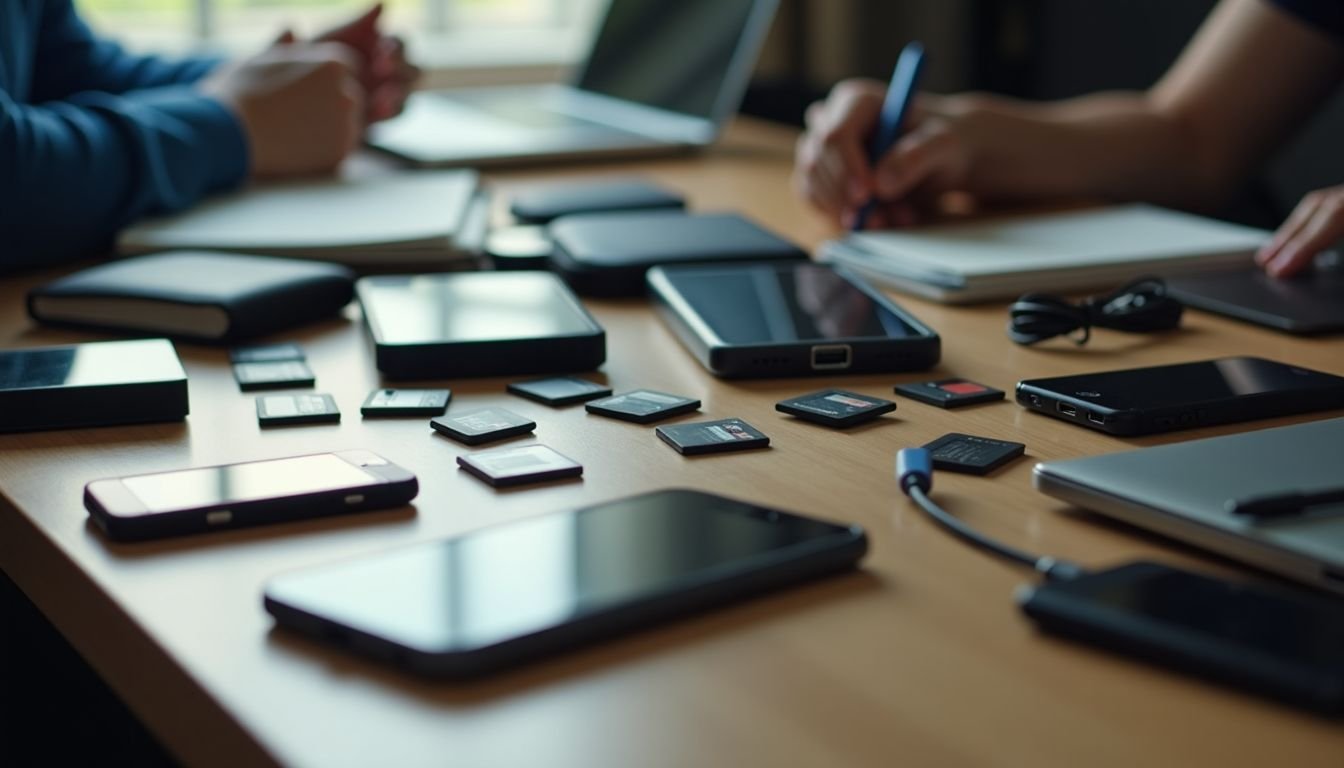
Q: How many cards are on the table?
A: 12